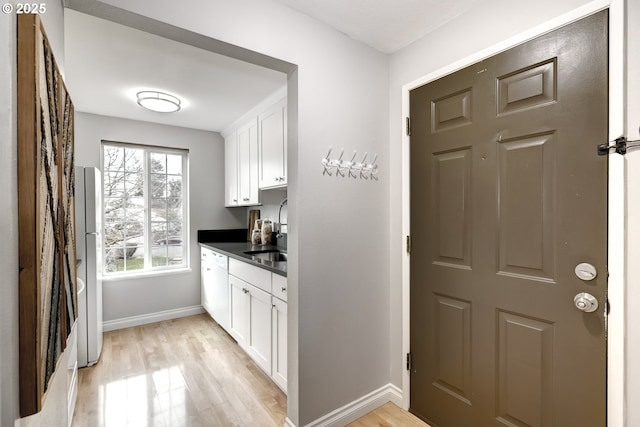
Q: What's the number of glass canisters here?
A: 3